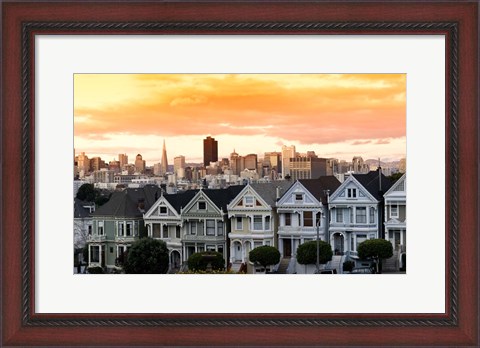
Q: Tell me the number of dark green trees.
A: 5